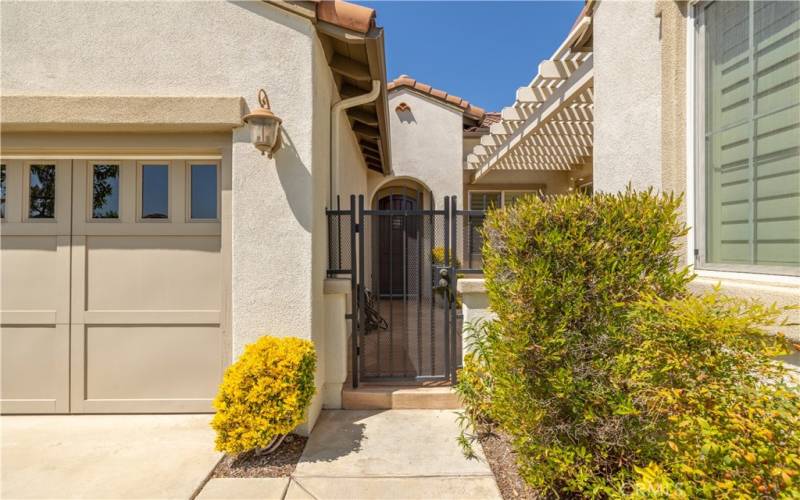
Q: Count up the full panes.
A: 4